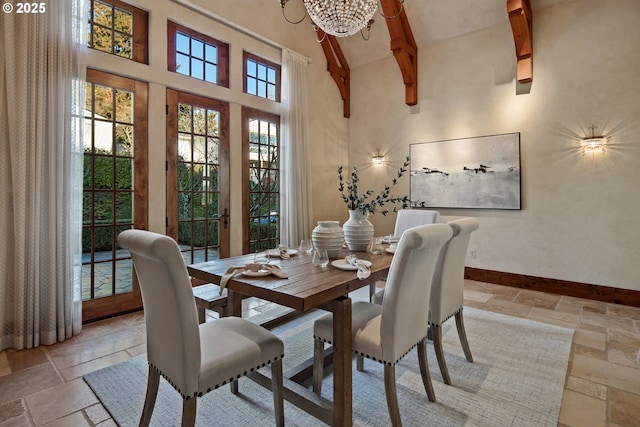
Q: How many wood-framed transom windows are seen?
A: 3